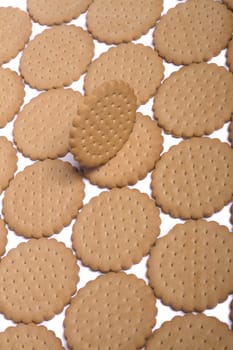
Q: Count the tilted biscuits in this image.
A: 1